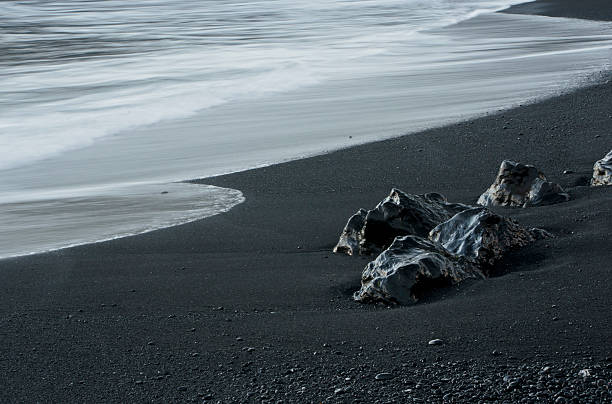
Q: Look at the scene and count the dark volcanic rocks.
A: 5